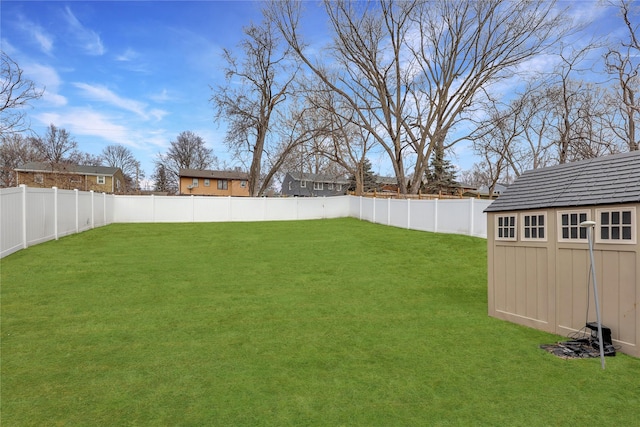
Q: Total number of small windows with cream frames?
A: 4